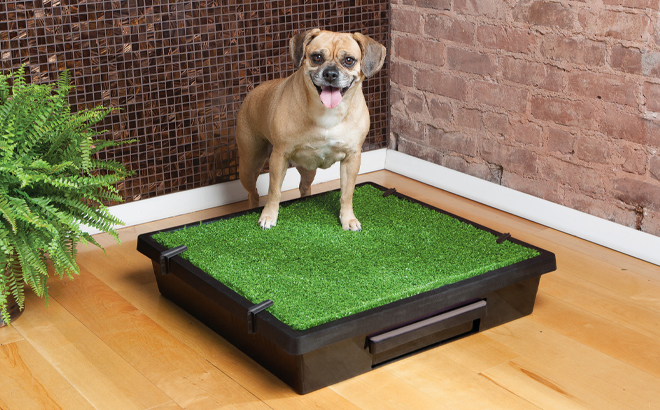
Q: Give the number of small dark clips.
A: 4